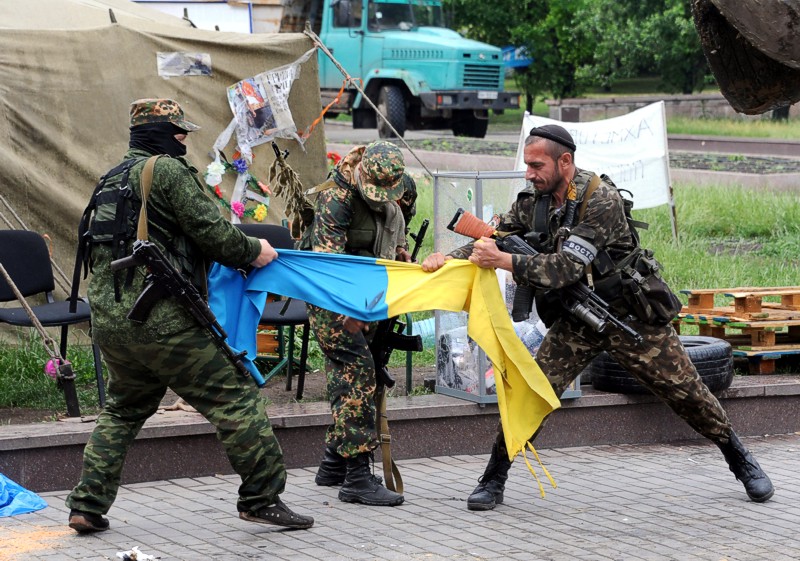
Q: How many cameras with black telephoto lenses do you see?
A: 0